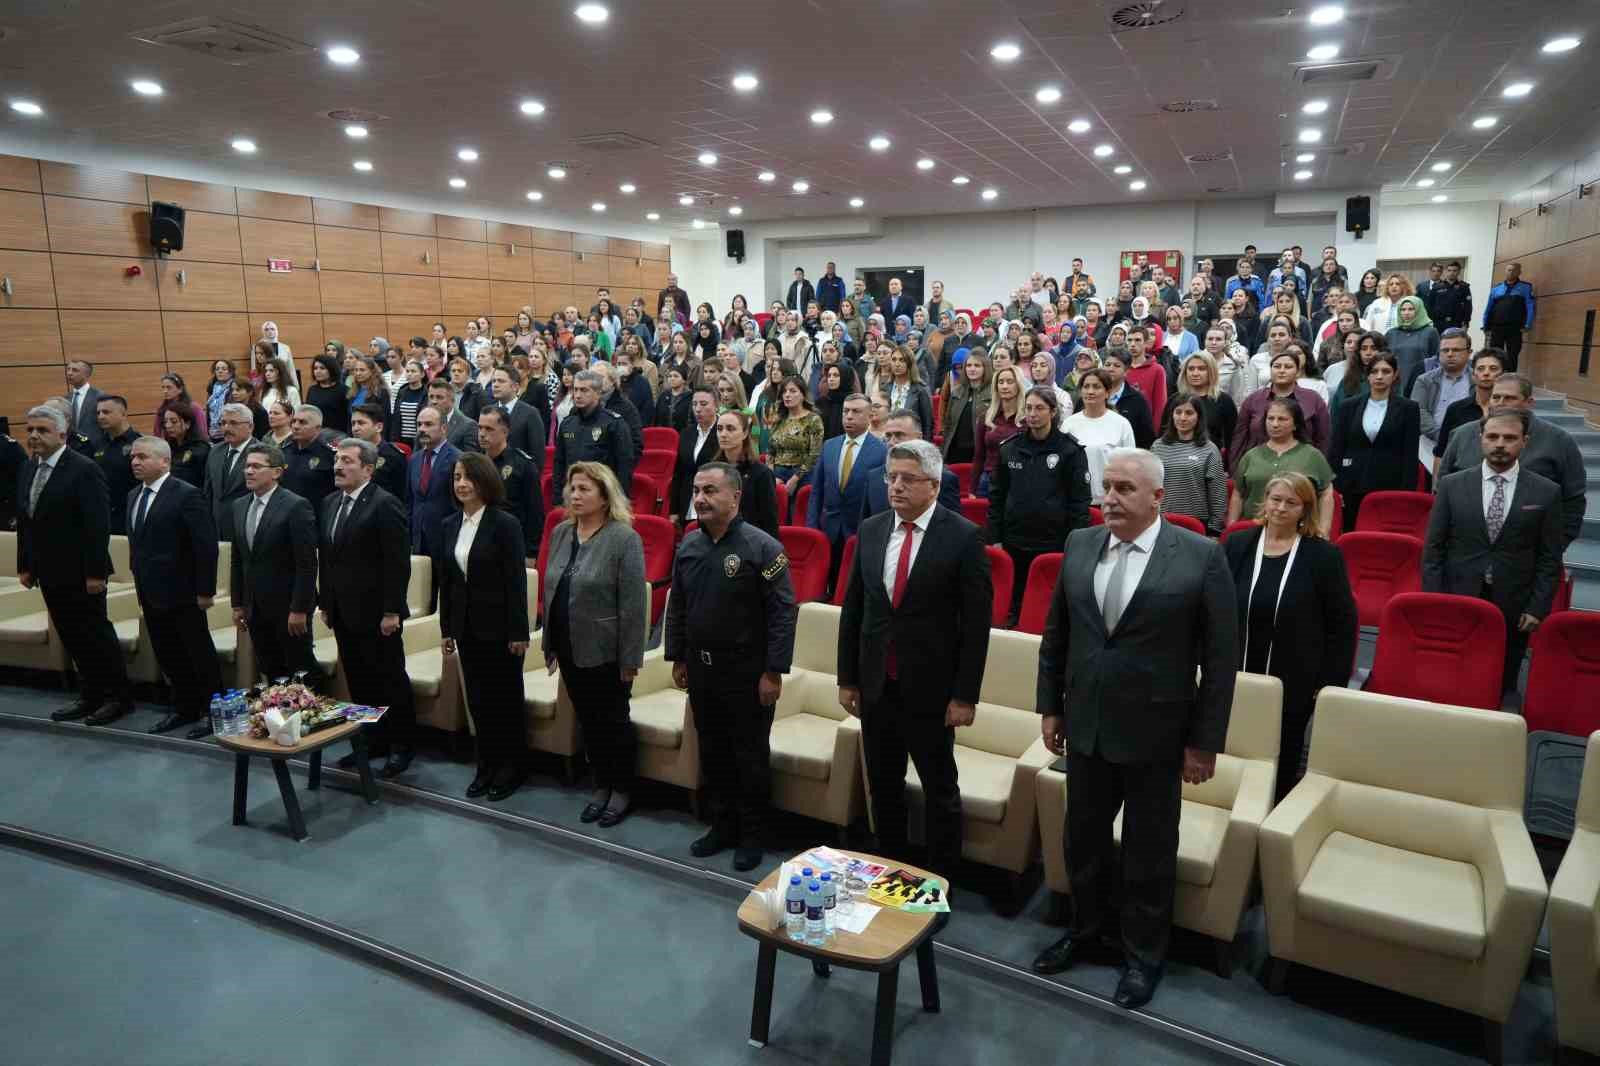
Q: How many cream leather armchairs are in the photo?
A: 12